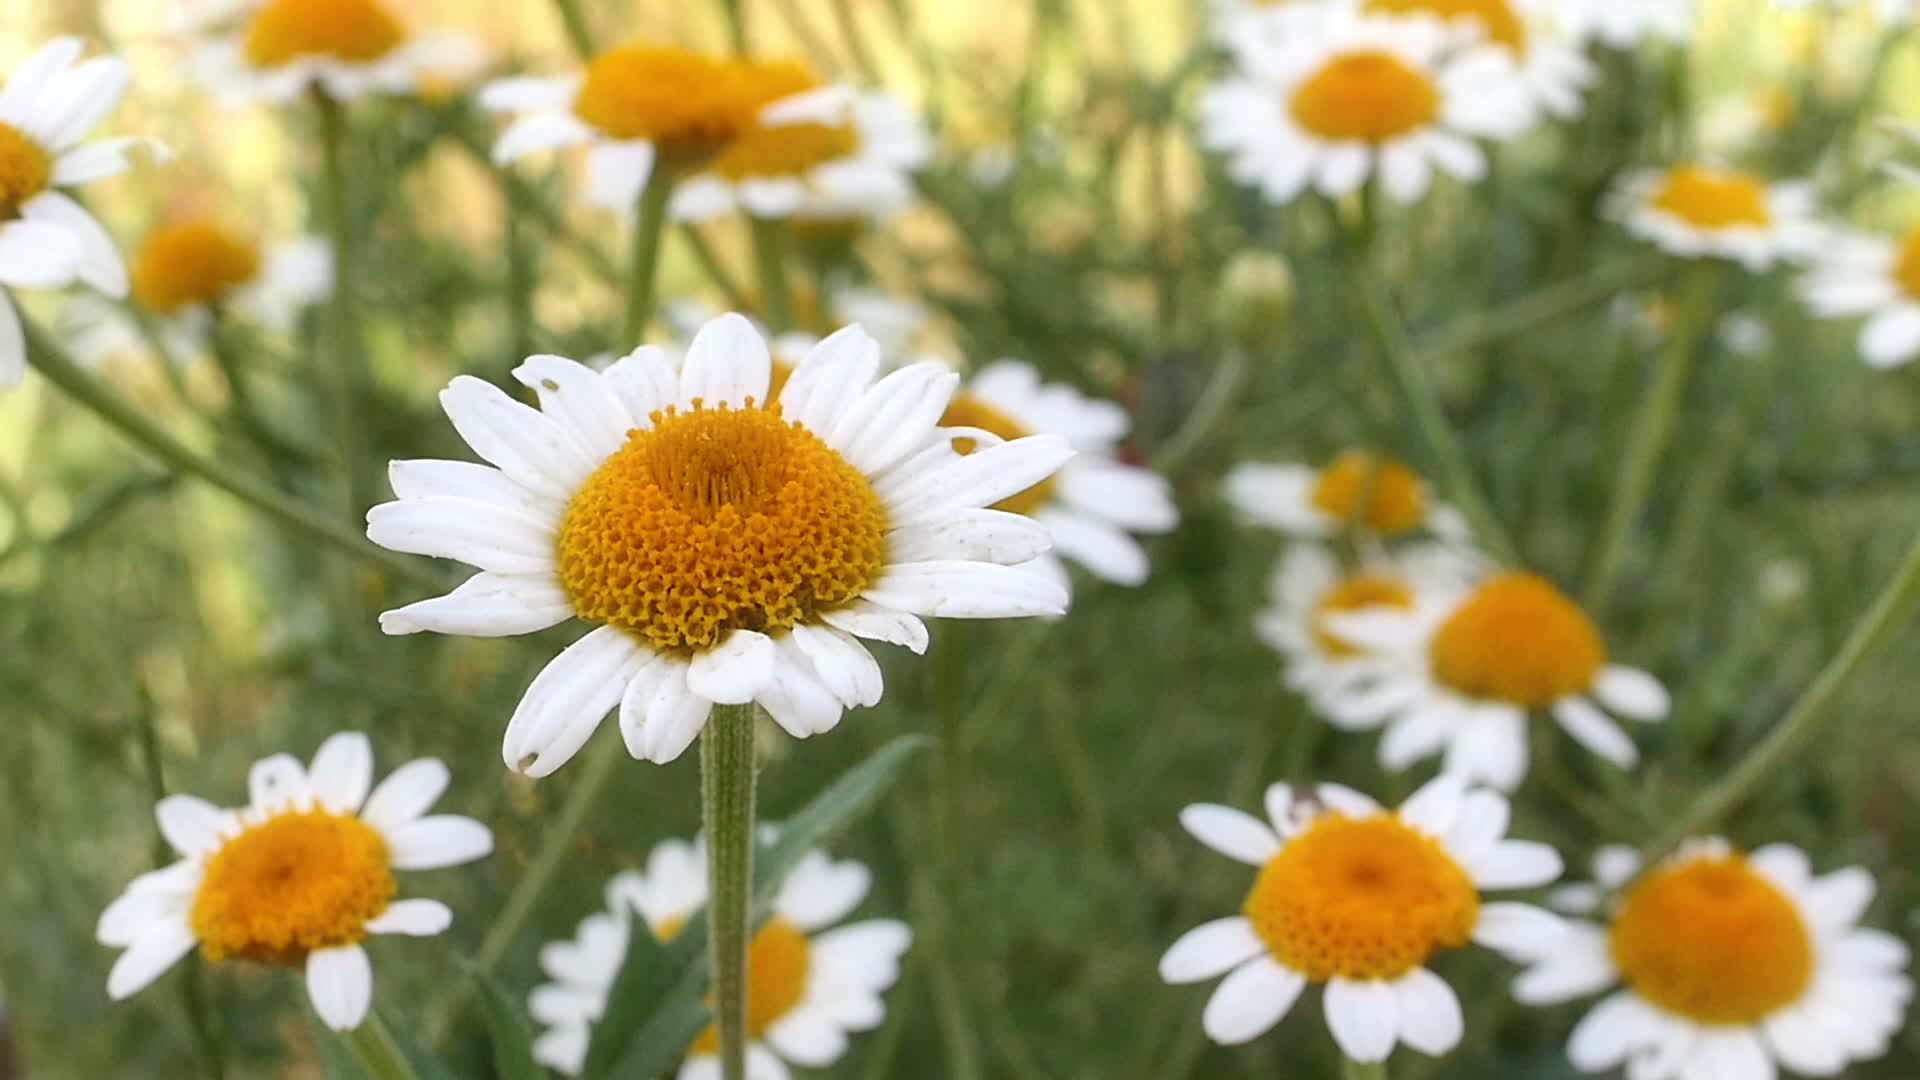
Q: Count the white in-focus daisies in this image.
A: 1